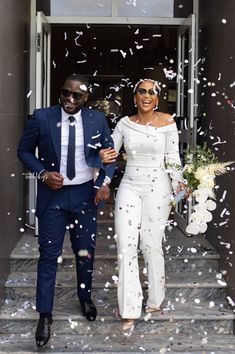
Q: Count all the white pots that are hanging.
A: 0